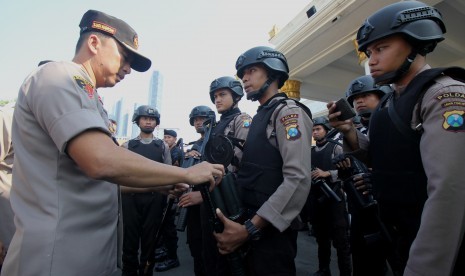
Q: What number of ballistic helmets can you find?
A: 7